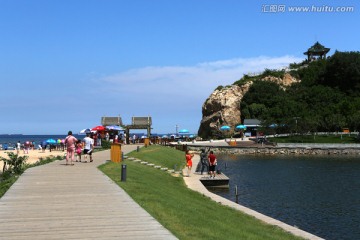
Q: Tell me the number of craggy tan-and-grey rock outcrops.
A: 1